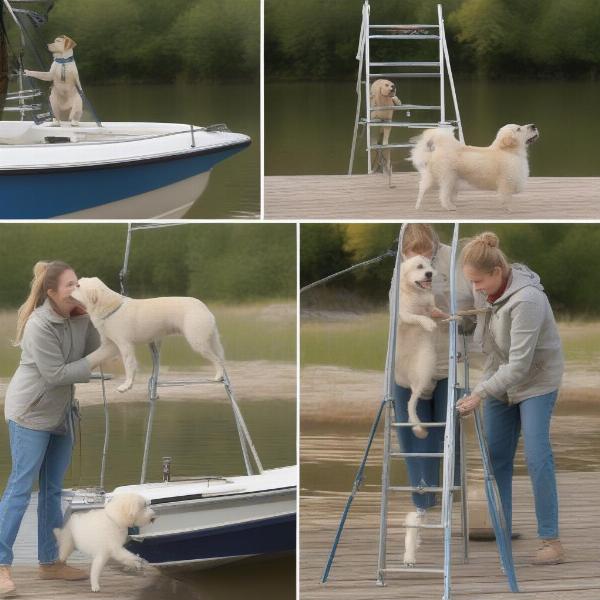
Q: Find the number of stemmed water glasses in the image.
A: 0